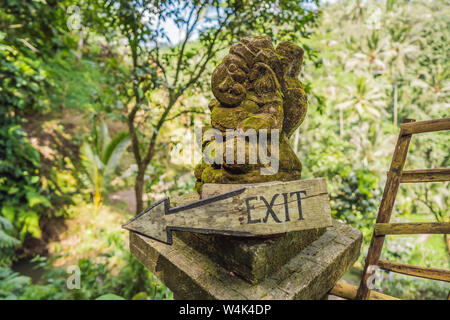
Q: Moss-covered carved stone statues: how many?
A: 1